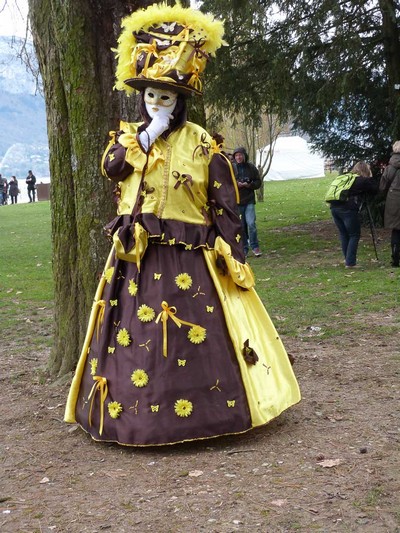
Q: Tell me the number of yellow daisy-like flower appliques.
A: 10